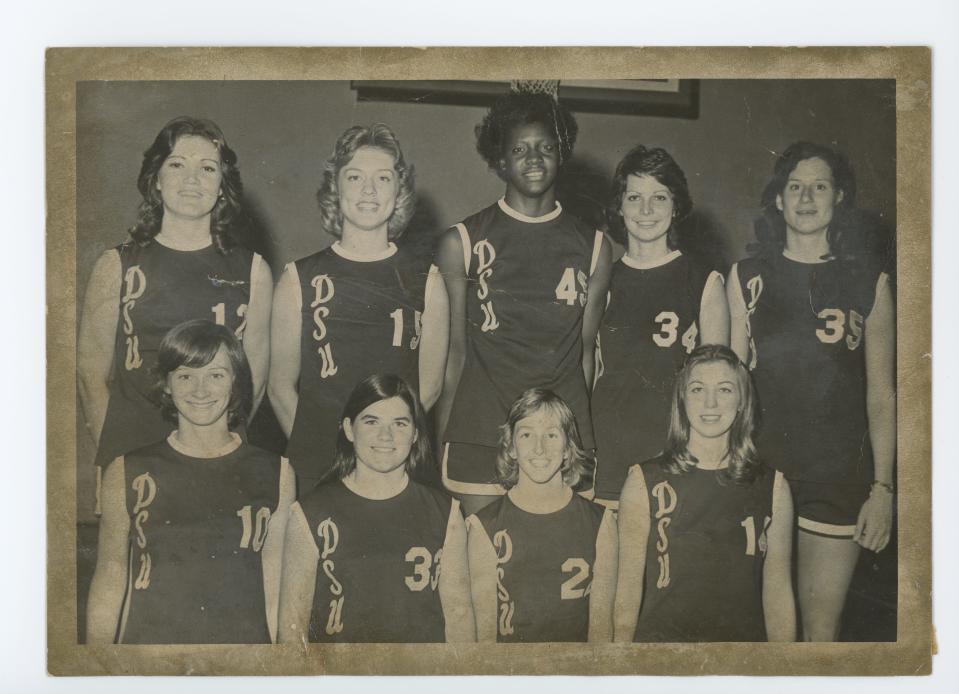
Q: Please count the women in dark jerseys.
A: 9